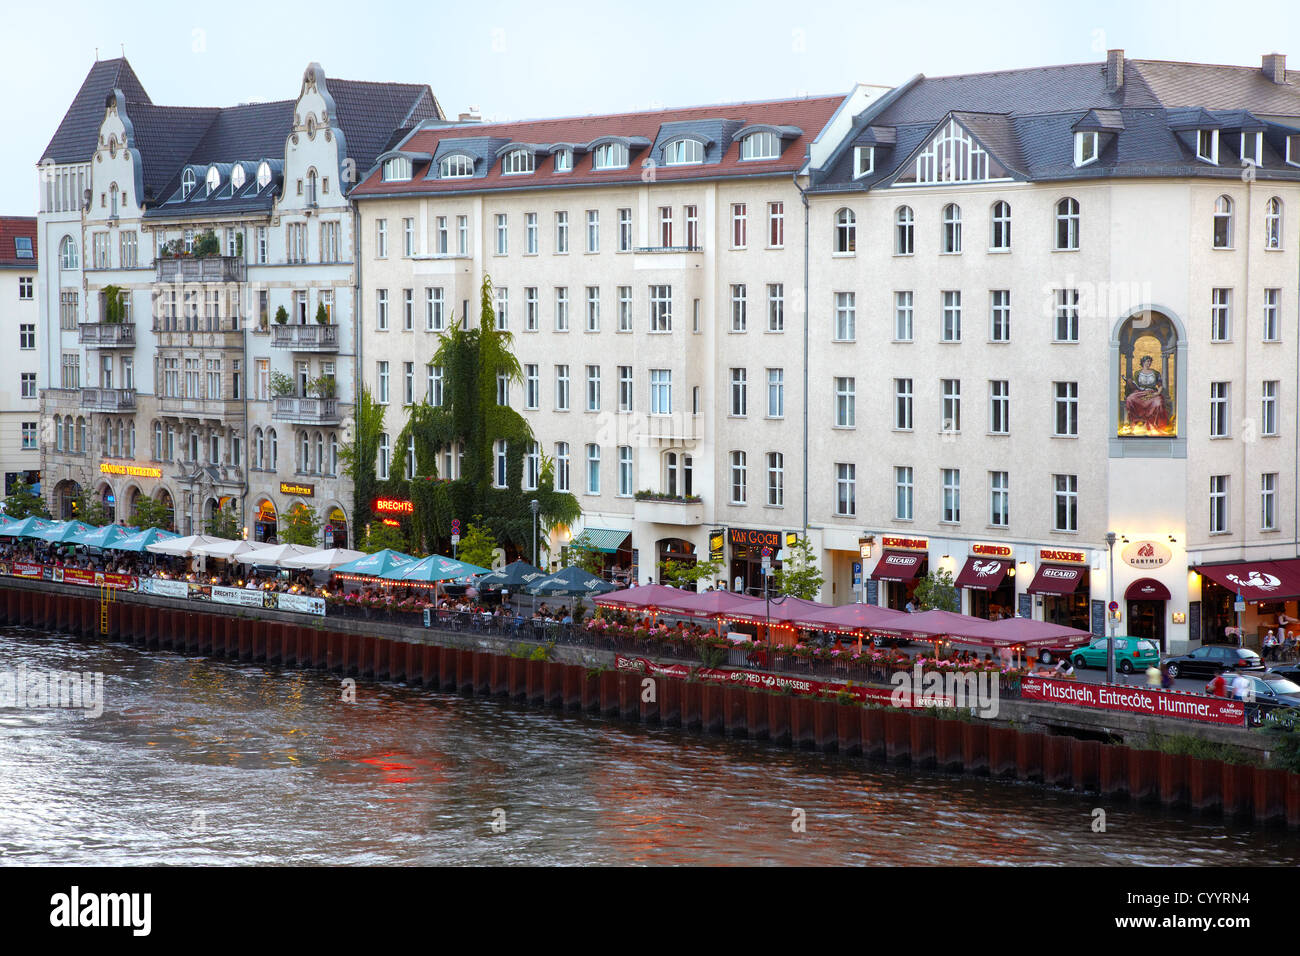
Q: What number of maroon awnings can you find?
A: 5